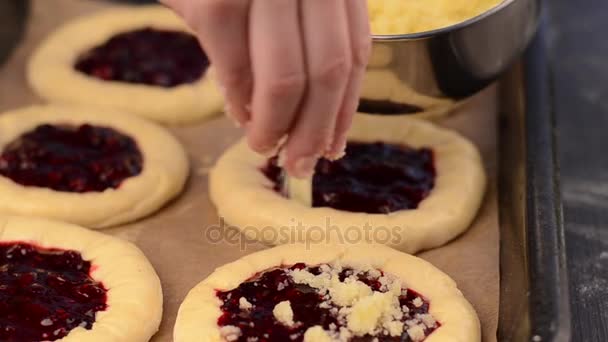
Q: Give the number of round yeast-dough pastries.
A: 5